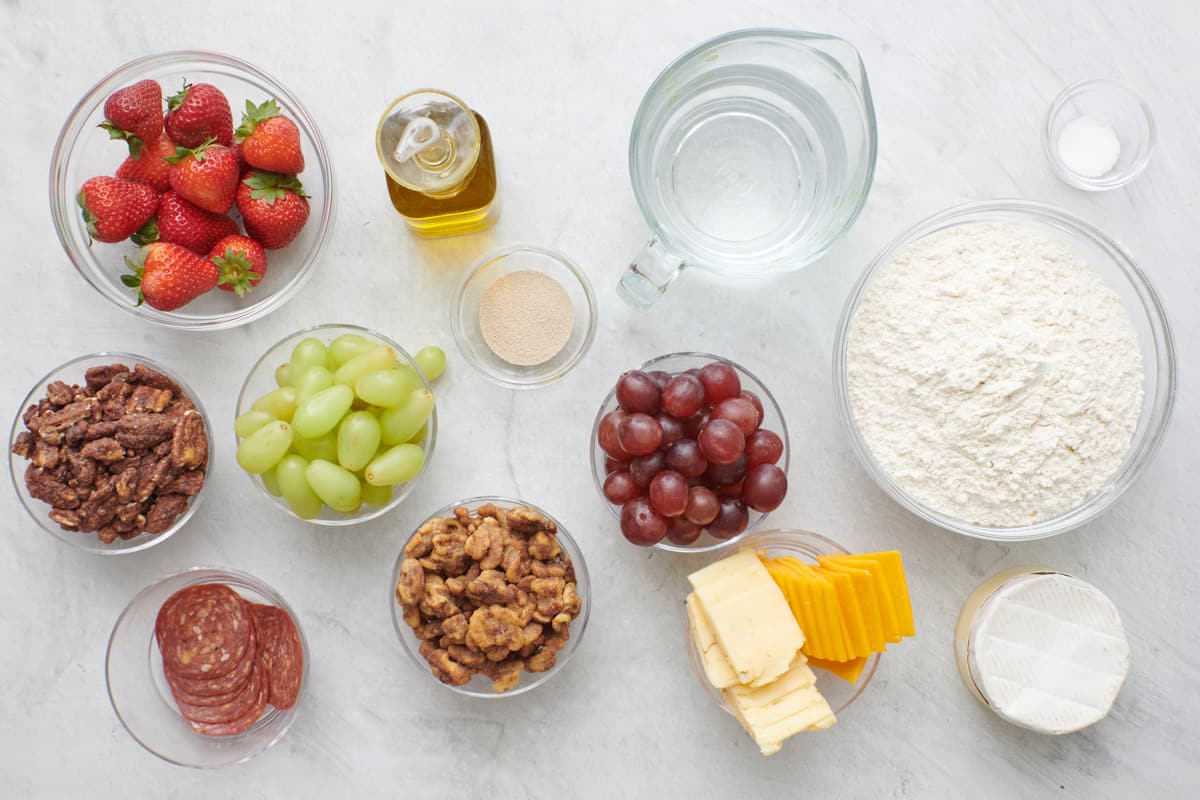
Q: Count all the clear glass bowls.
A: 10